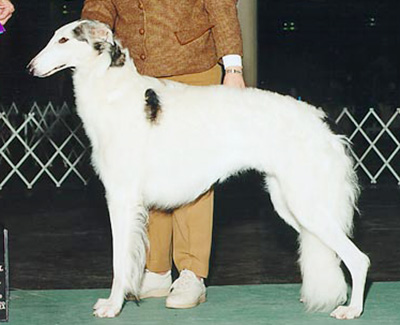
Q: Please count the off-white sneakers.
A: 2